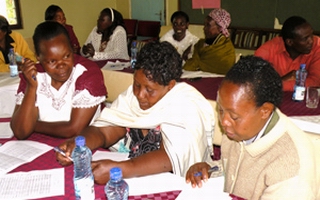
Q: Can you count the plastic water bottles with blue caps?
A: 5